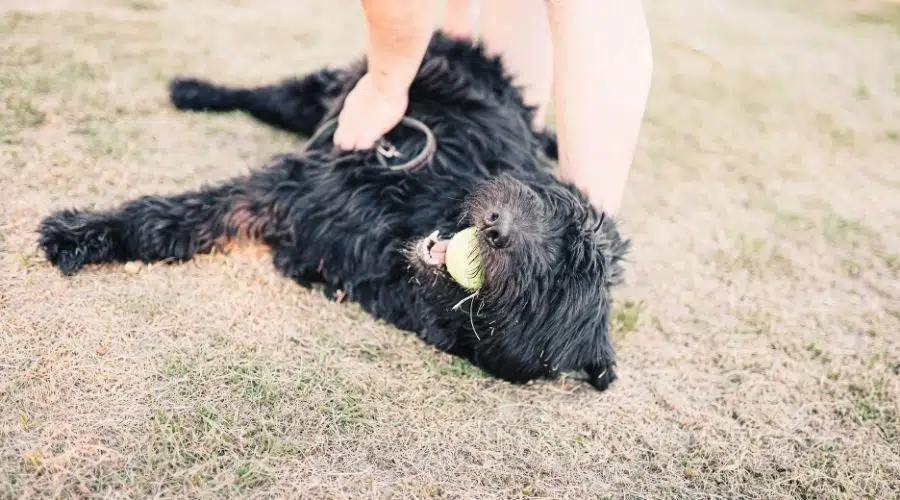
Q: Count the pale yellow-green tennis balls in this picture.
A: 1